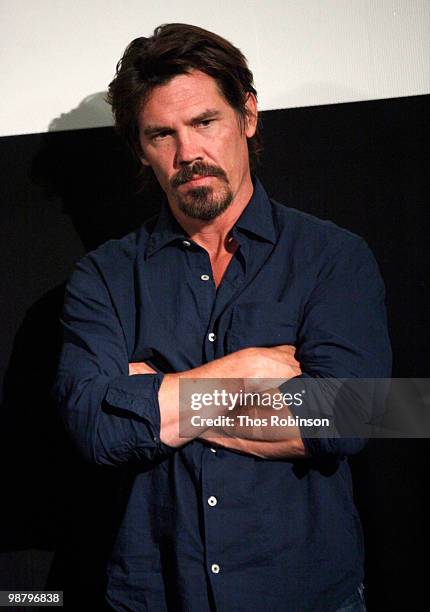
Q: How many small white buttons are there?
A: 6